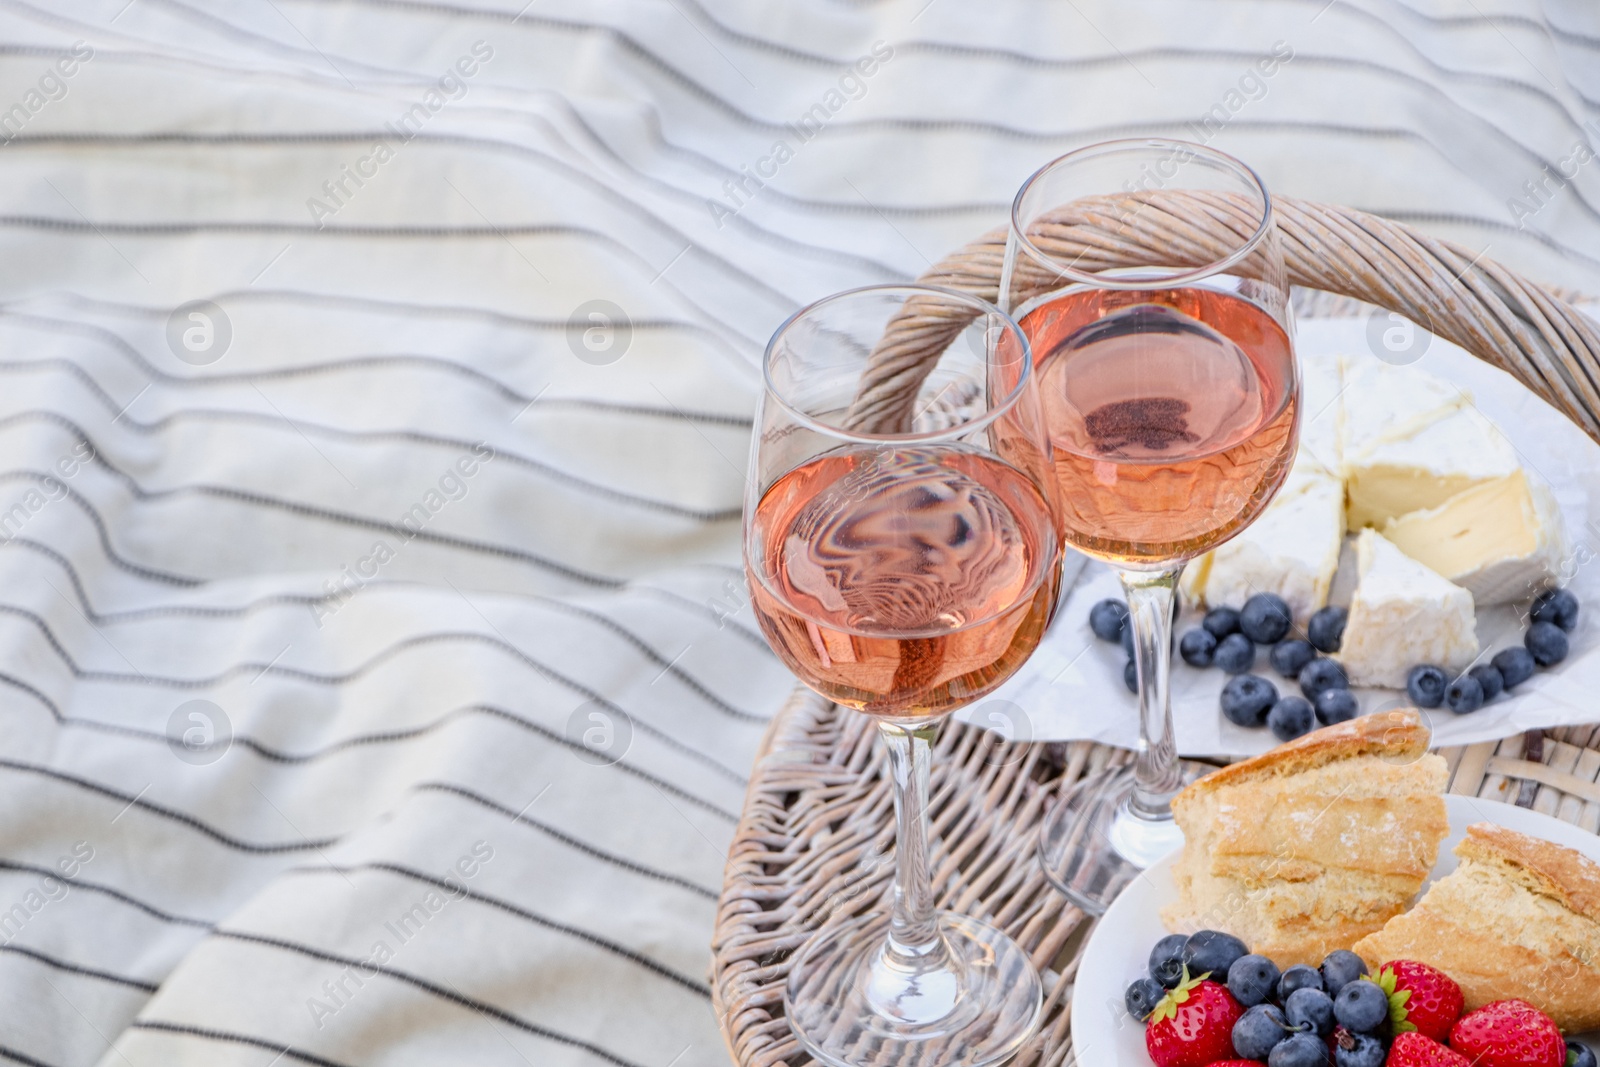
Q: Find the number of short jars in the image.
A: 0